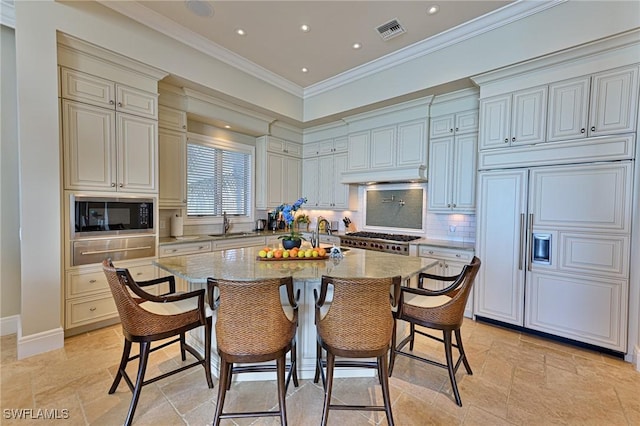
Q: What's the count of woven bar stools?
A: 4